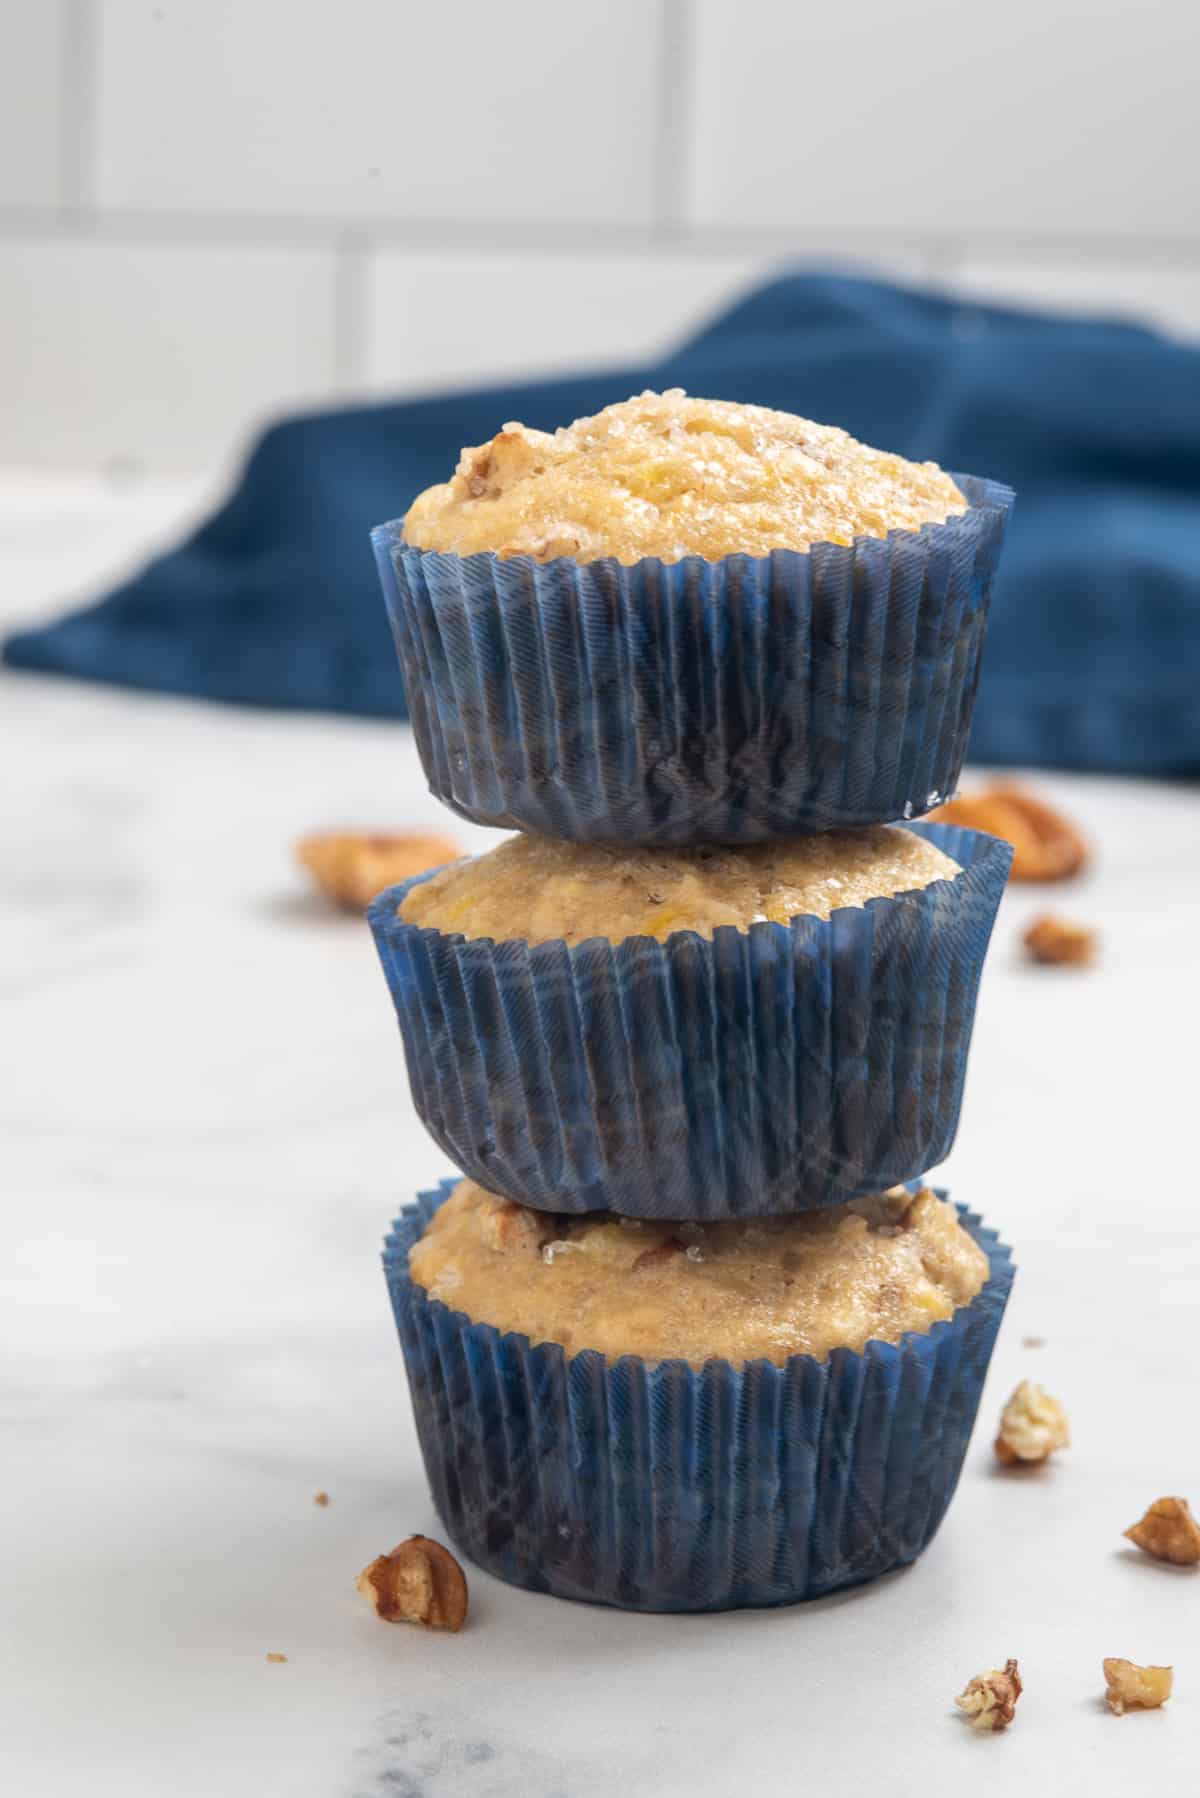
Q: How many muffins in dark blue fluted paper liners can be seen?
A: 3